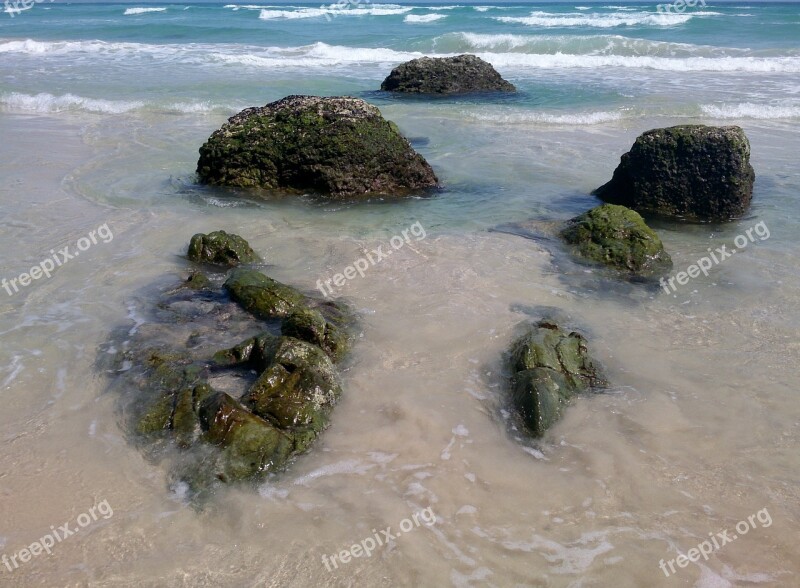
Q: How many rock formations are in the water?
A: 6